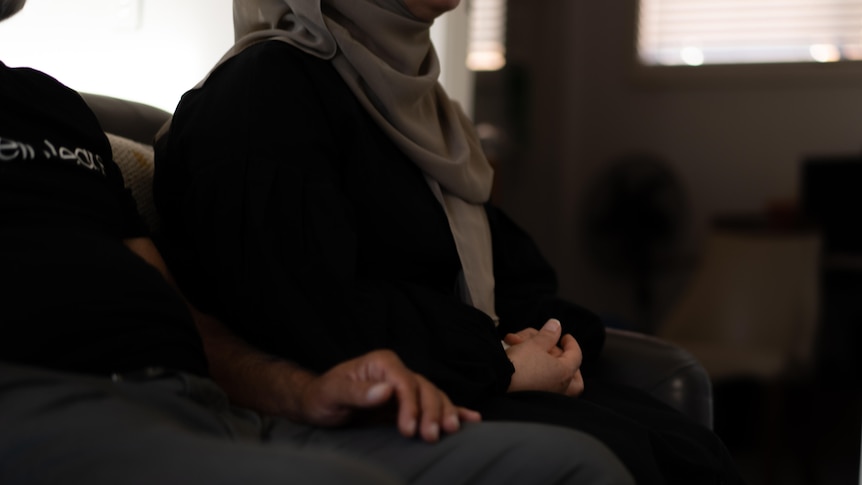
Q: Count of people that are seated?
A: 2